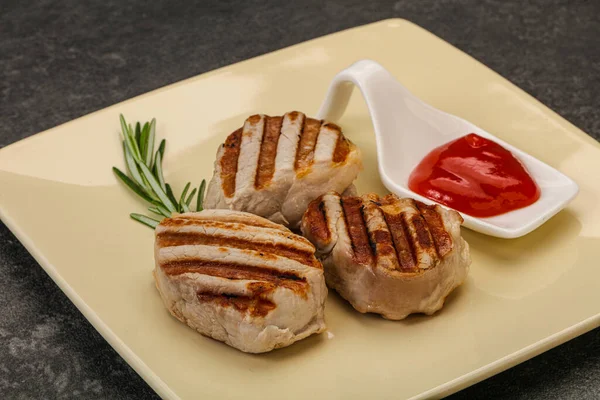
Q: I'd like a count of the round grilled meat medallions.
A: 3